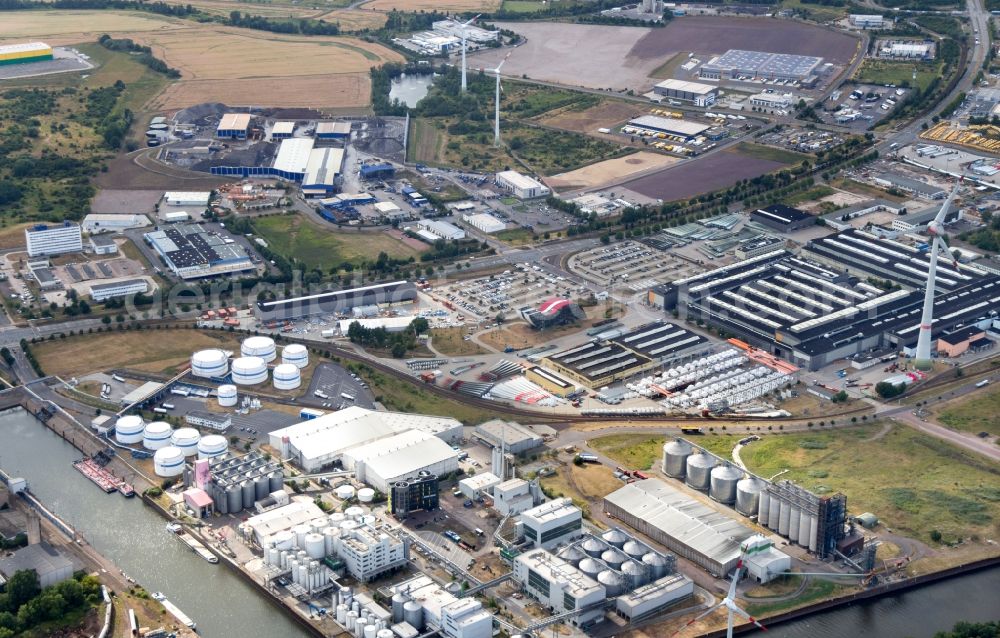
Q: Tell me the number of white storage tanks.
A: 11